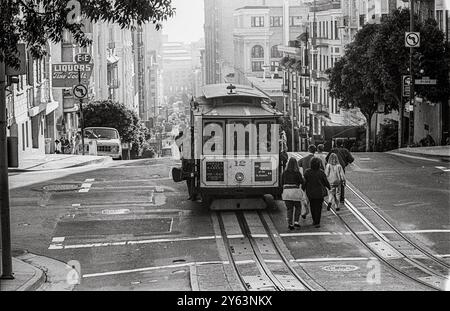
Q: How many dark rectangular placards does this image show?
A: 2